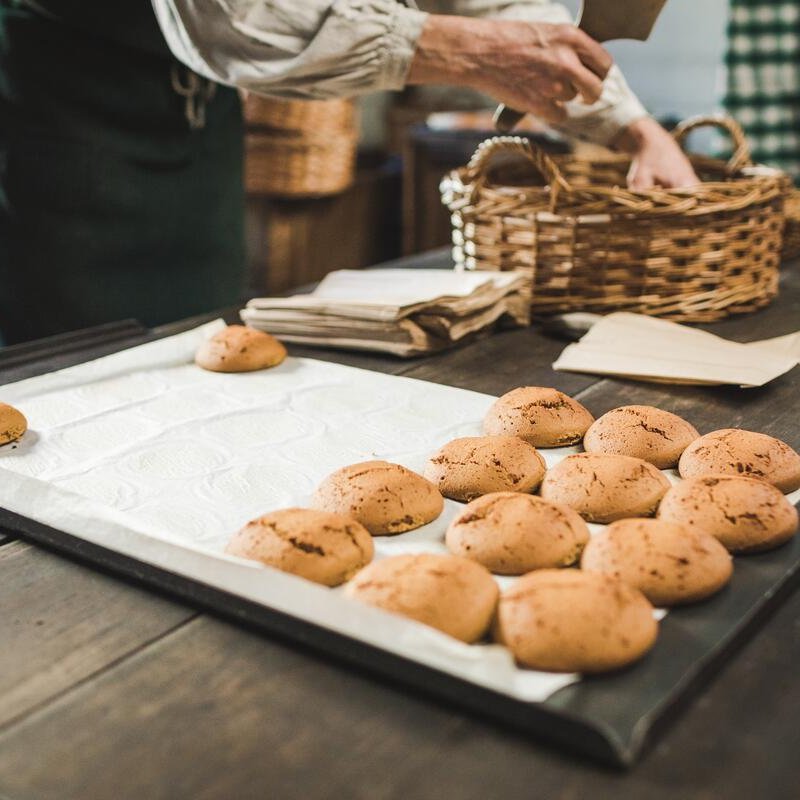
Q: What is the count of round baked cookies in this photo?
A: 14